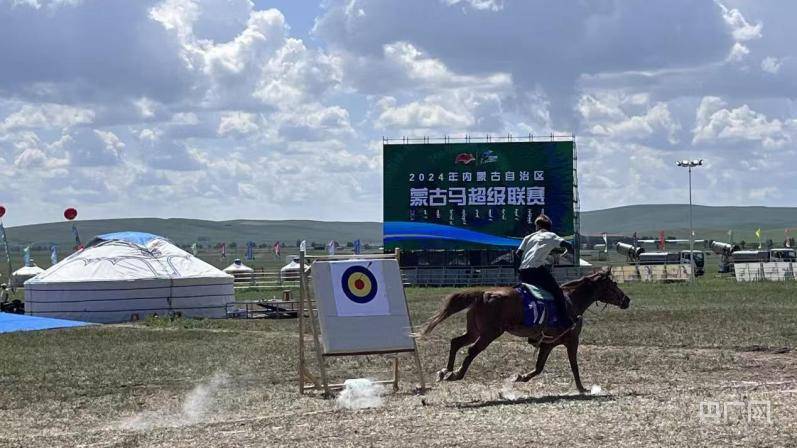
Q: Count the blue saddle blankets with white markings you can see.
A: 1